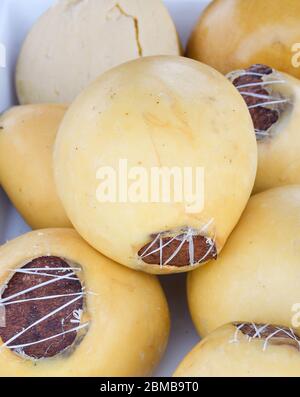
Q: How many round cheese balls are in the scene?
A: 8